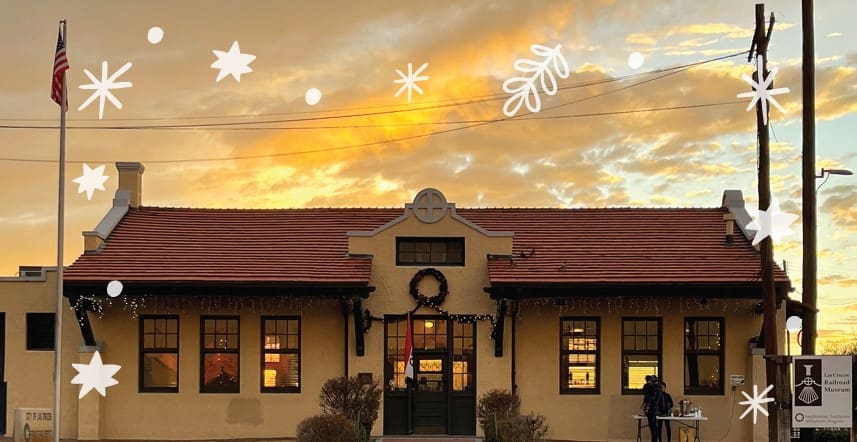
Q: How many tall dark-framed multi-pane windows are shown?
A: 6